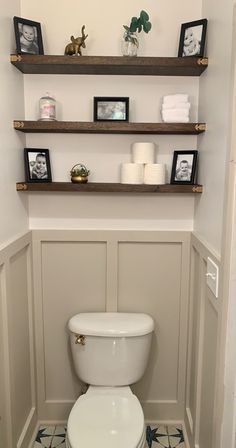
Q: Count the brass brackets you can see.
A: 6